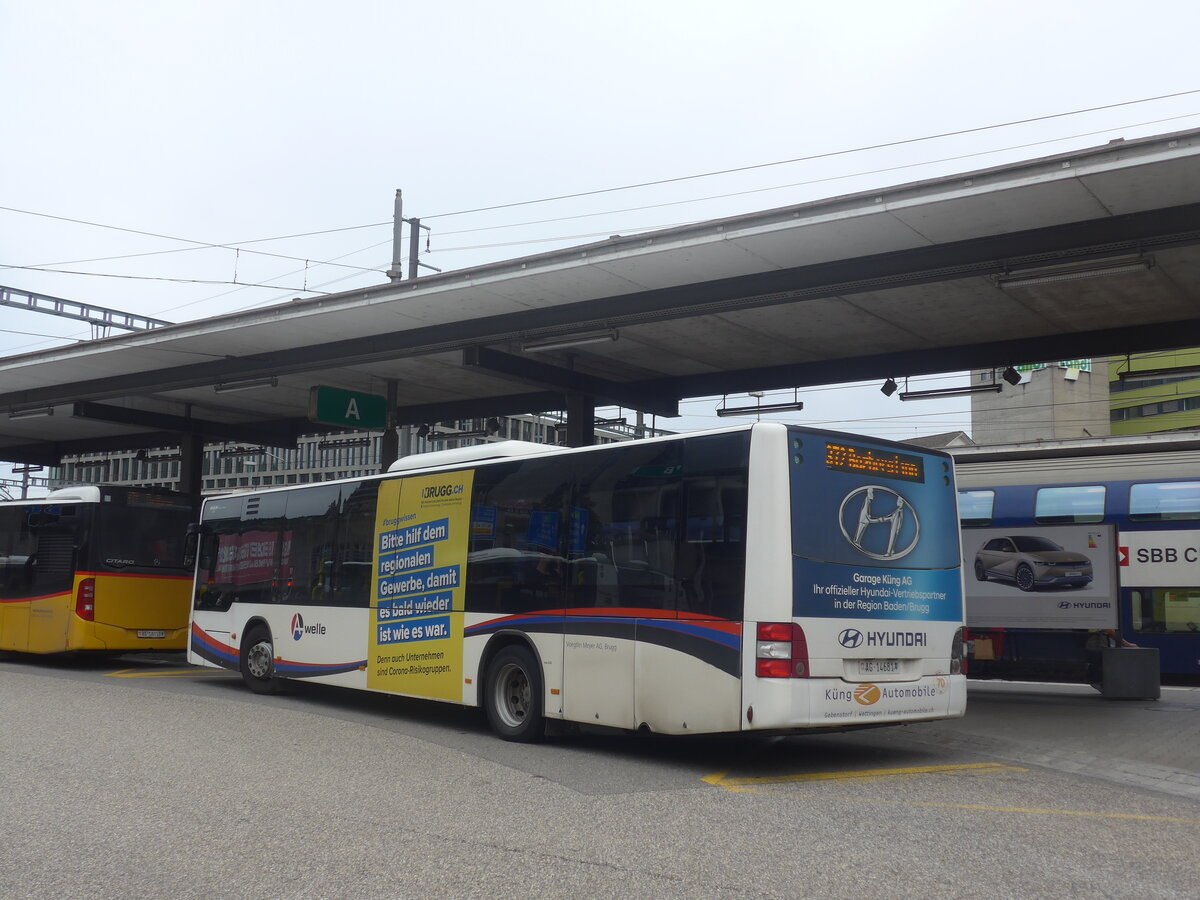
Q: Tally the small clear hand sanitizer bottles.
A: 0